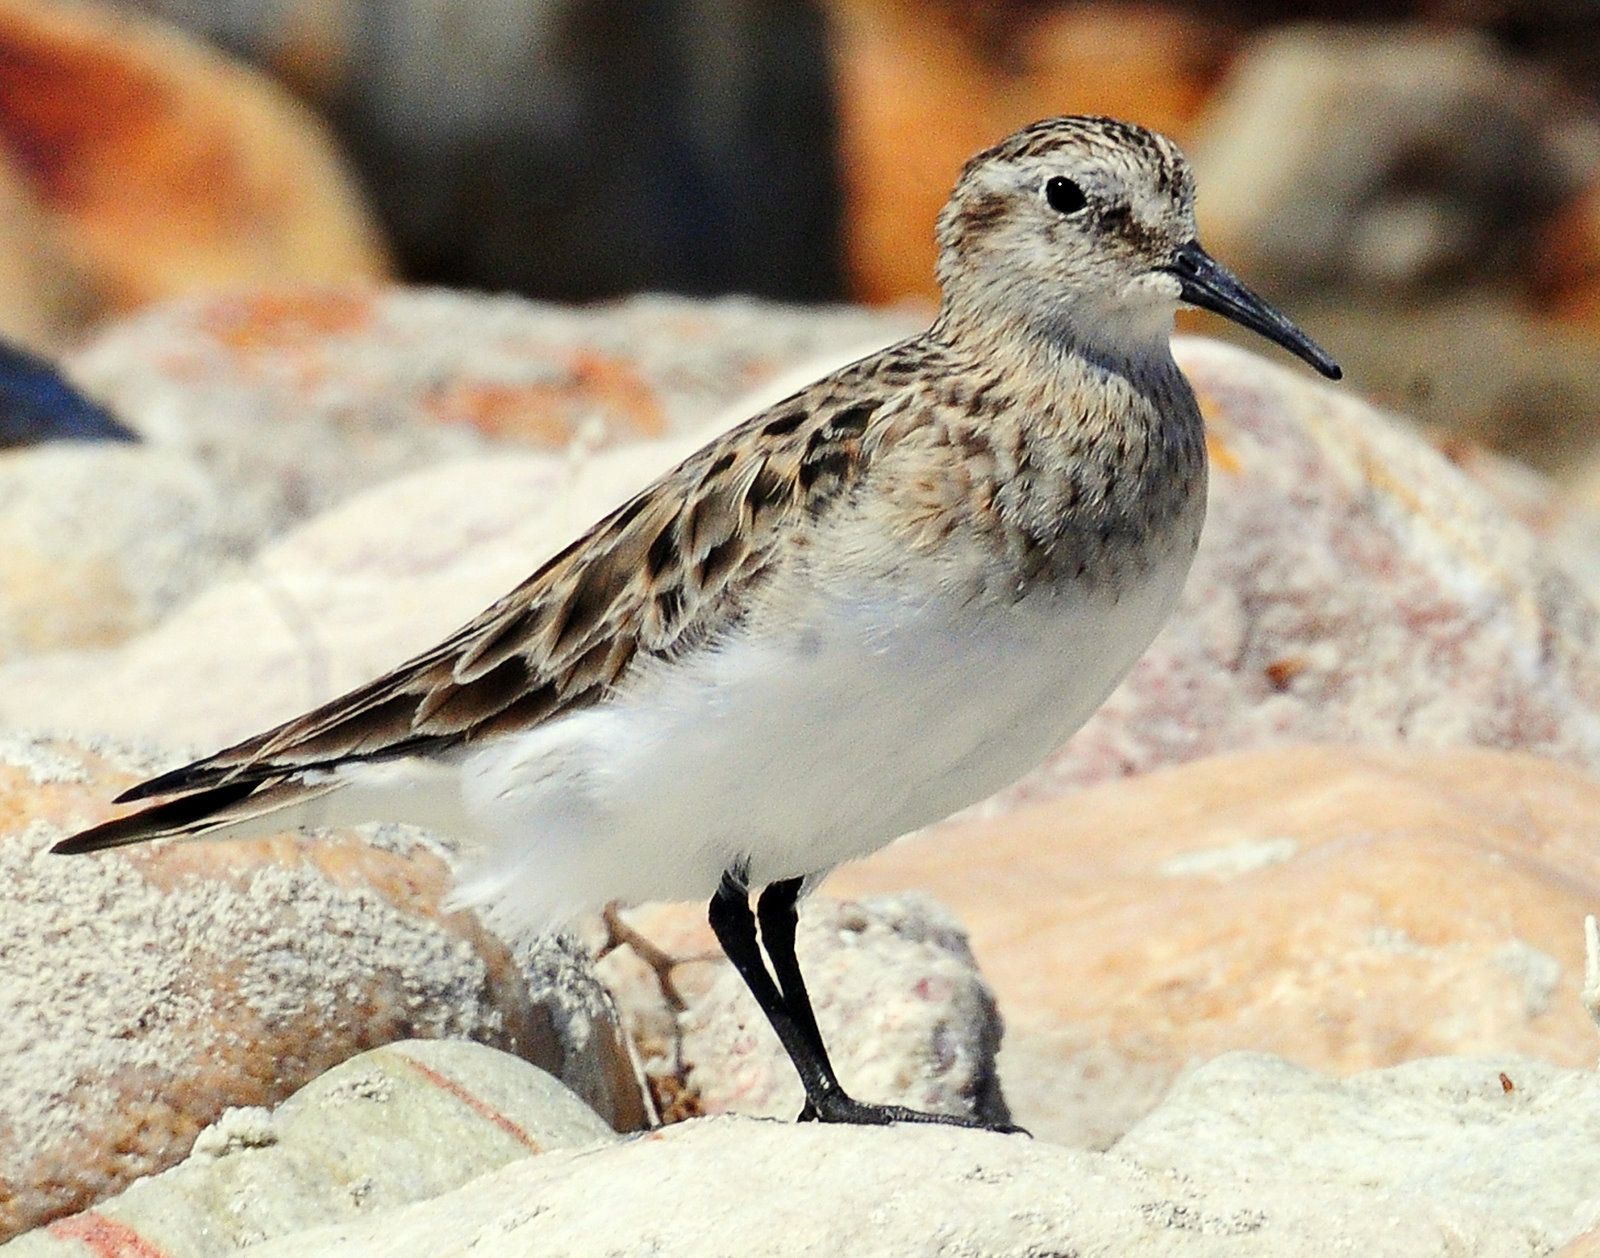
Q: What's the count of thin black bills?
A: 1